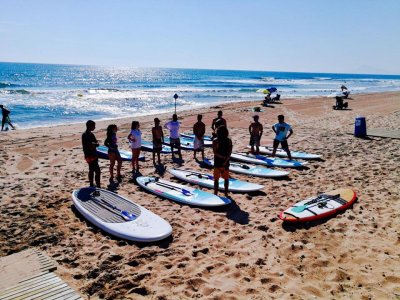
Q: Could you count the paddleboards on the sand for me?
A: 11